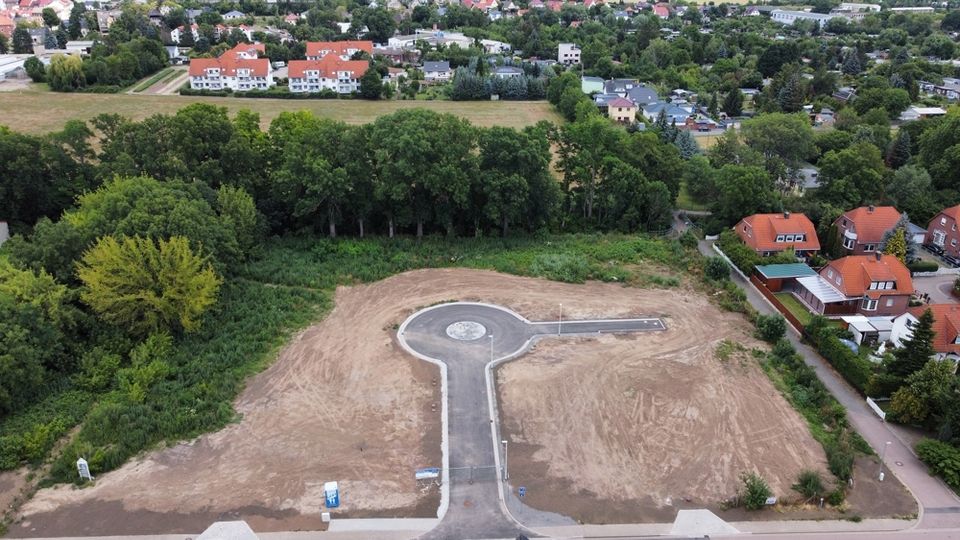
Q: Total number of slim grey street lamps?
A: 4